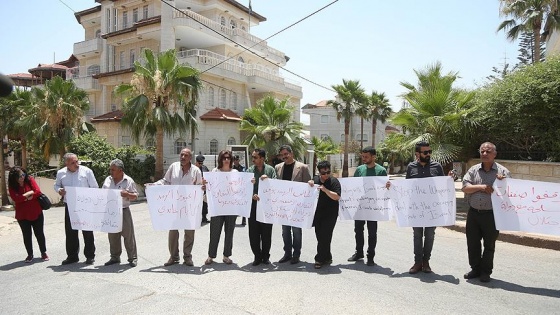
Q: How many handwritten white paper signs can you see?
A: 7